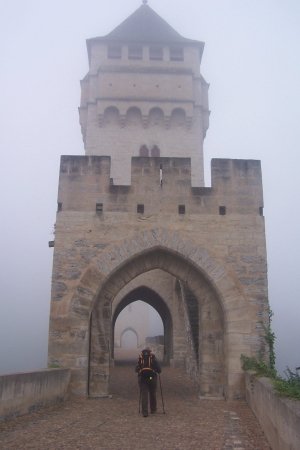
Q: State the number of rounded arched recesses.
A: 4